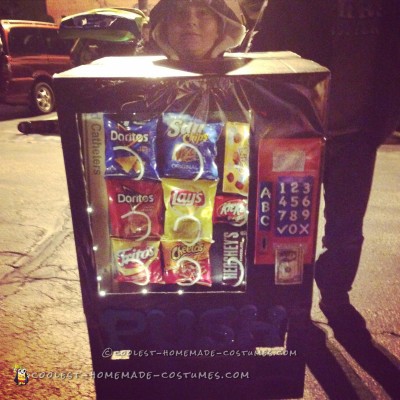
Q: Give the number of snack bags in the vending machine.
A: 6